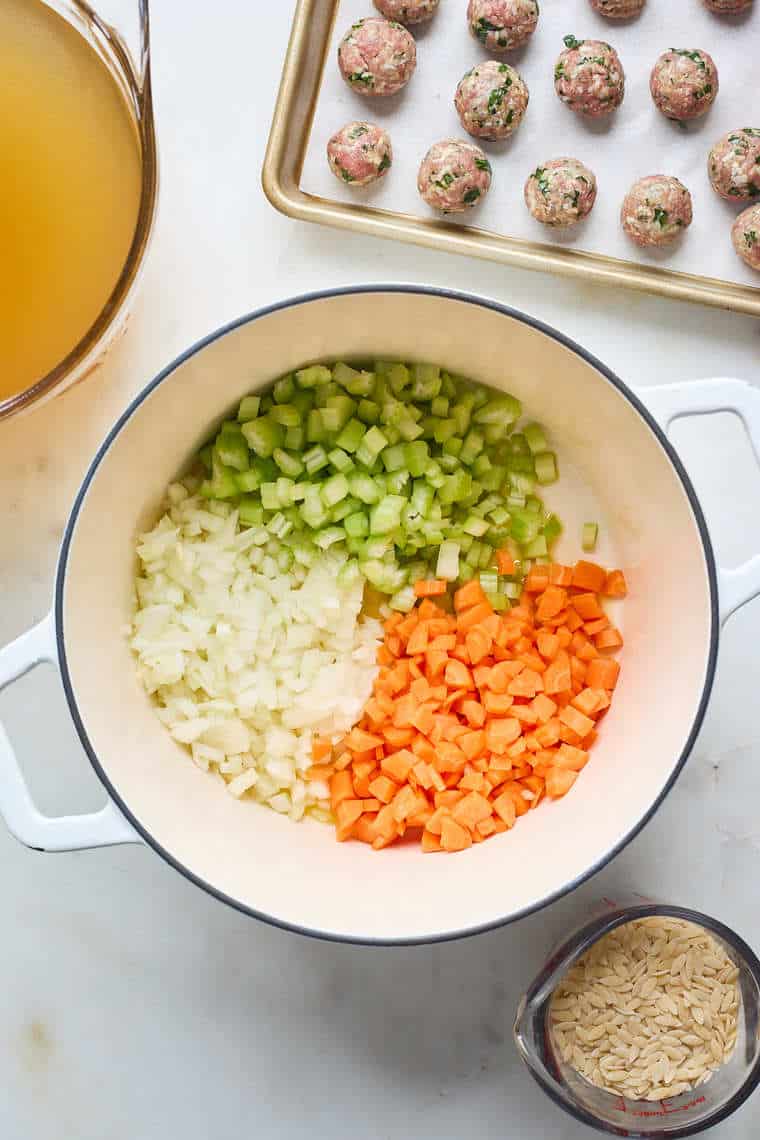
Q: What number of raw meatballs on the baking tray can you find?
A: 14